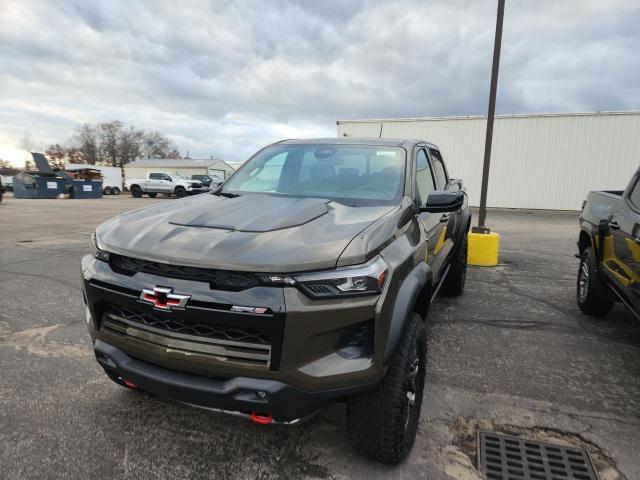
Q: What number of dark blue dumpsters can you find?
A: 2